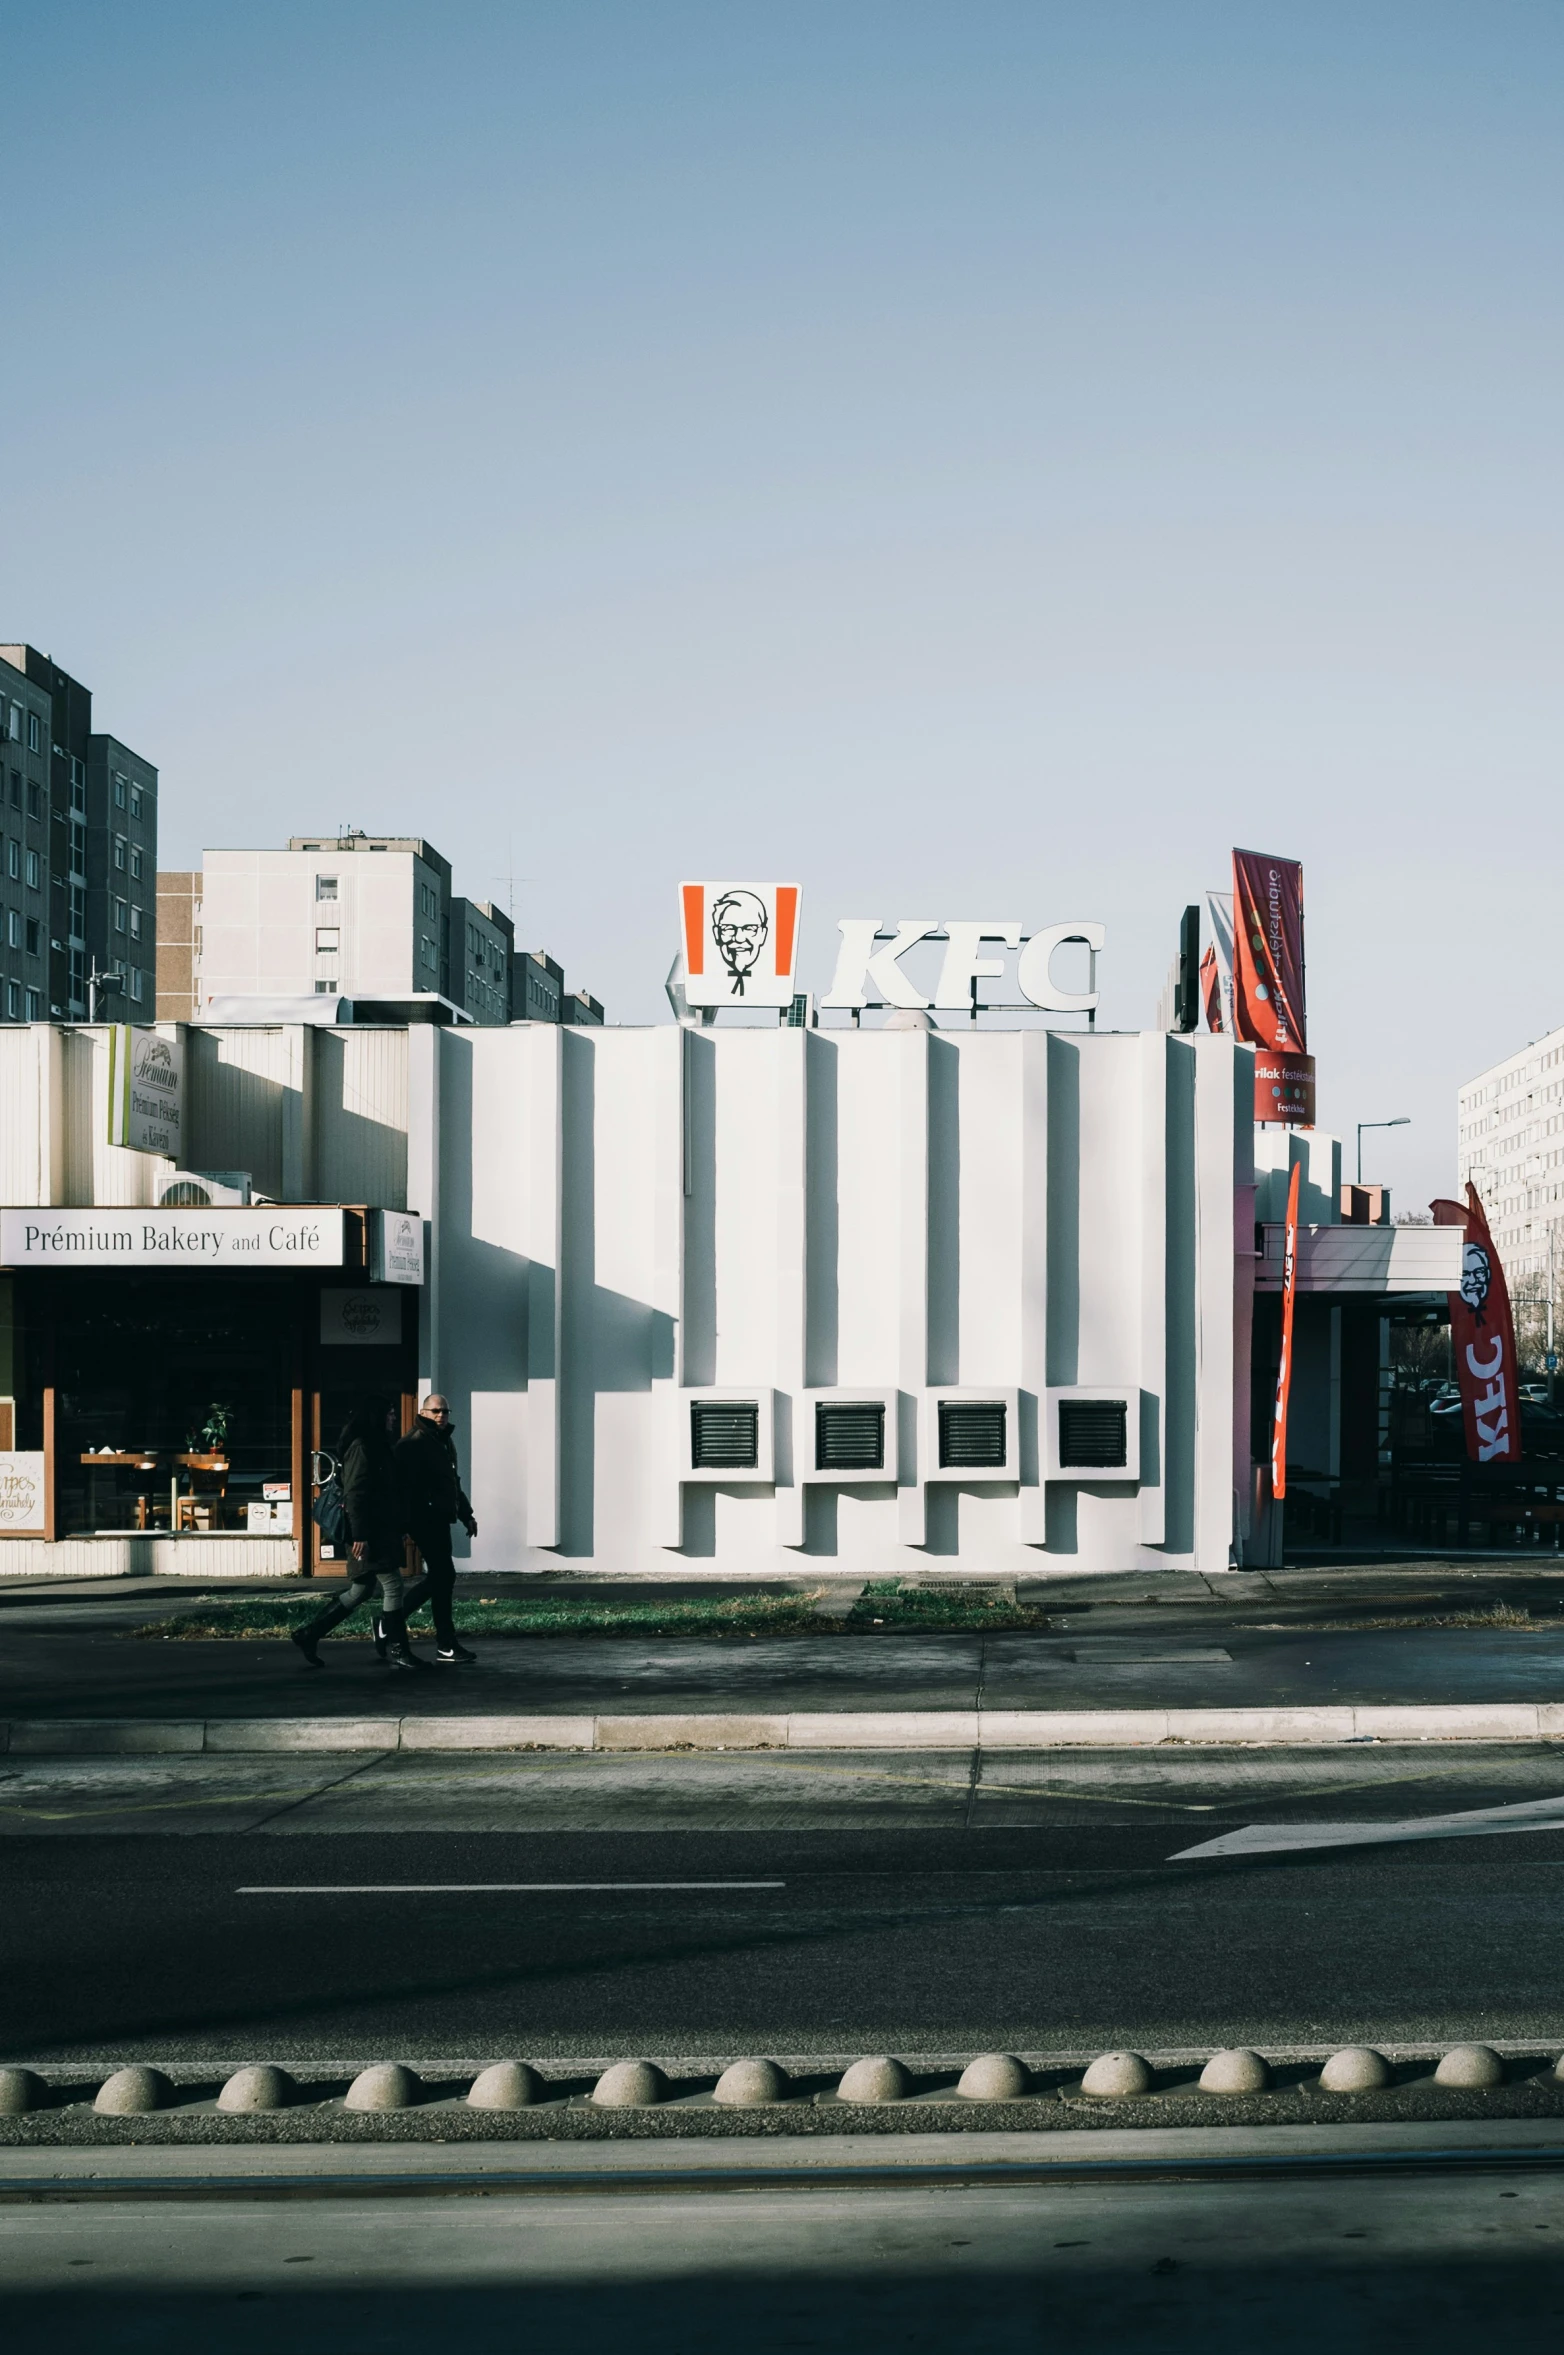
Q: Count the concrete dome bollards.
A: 14